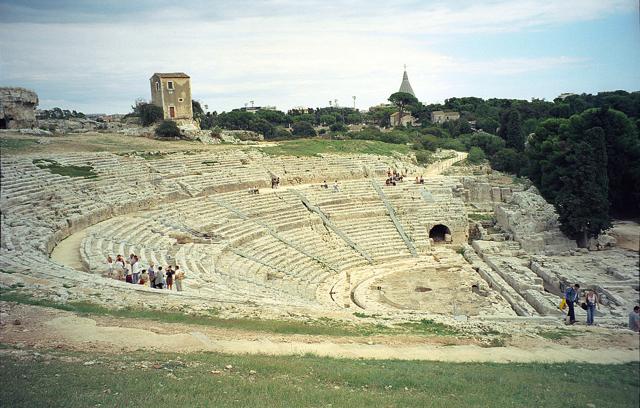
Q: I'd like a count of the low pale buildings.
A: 2